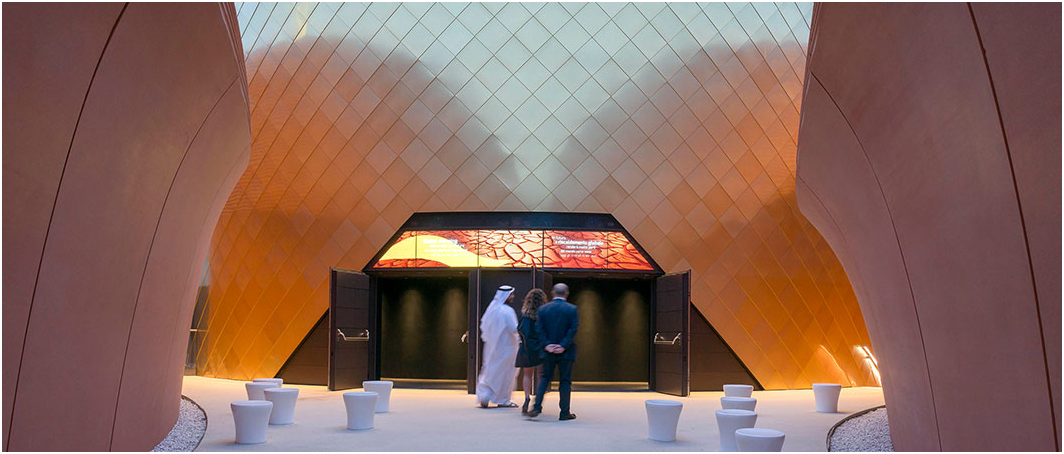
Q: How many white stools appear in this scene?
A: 12